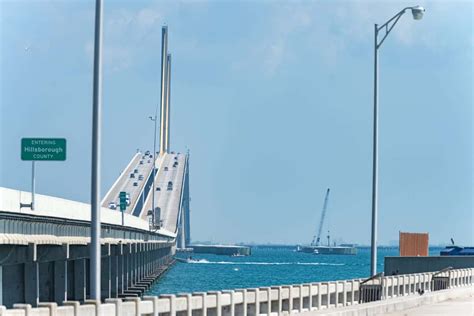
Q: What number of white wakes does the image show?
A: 1